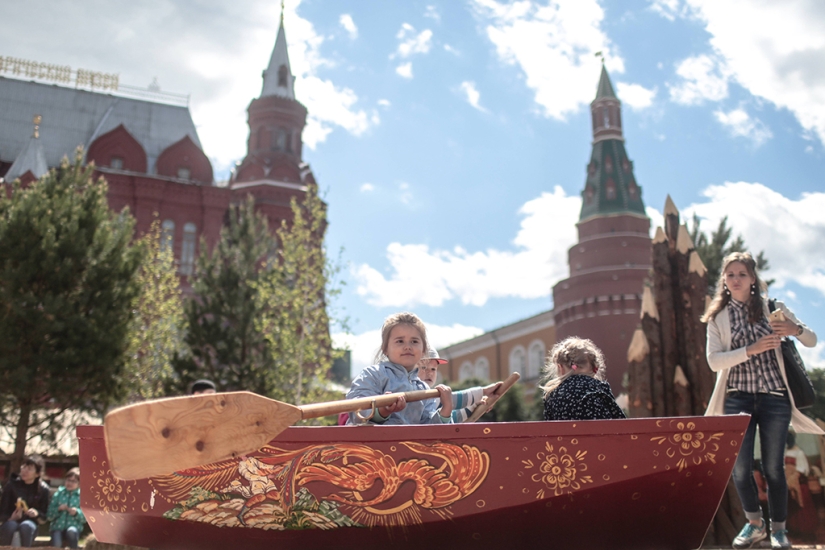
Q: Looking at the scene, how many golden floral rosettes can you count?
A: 3